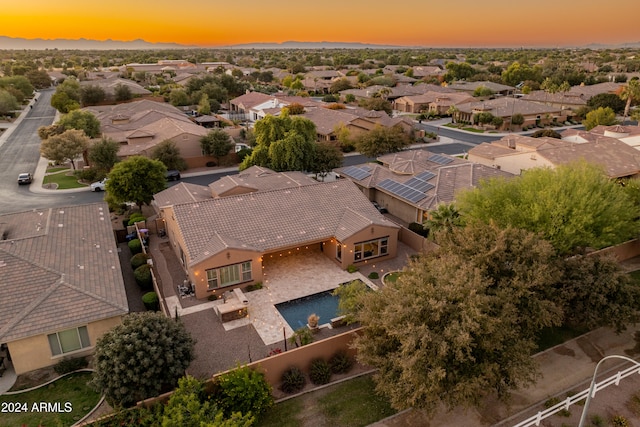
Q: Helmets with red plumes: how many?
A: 0